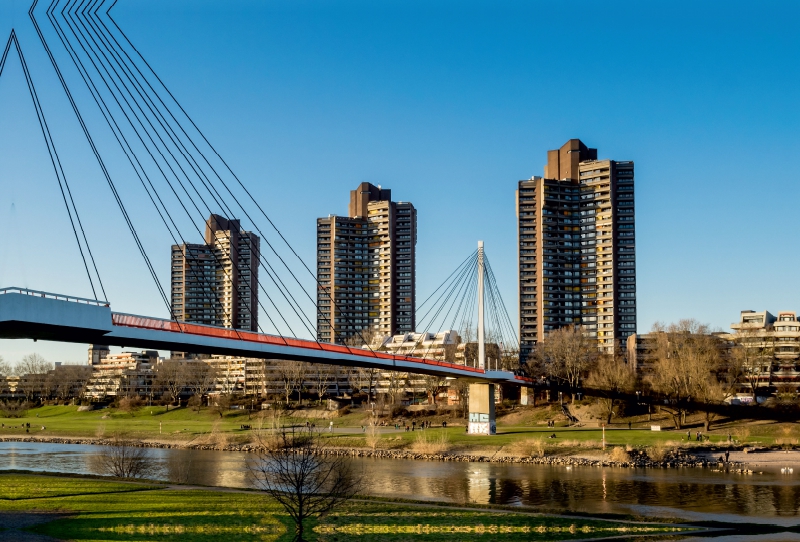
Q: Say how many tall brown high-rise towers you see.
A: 3